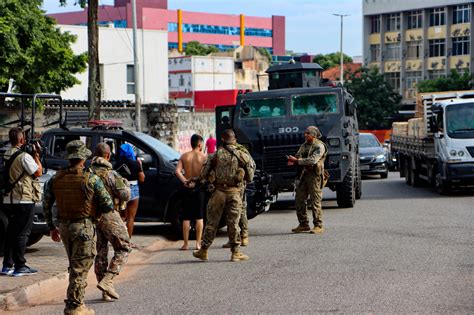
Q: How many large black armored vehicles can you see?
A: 1